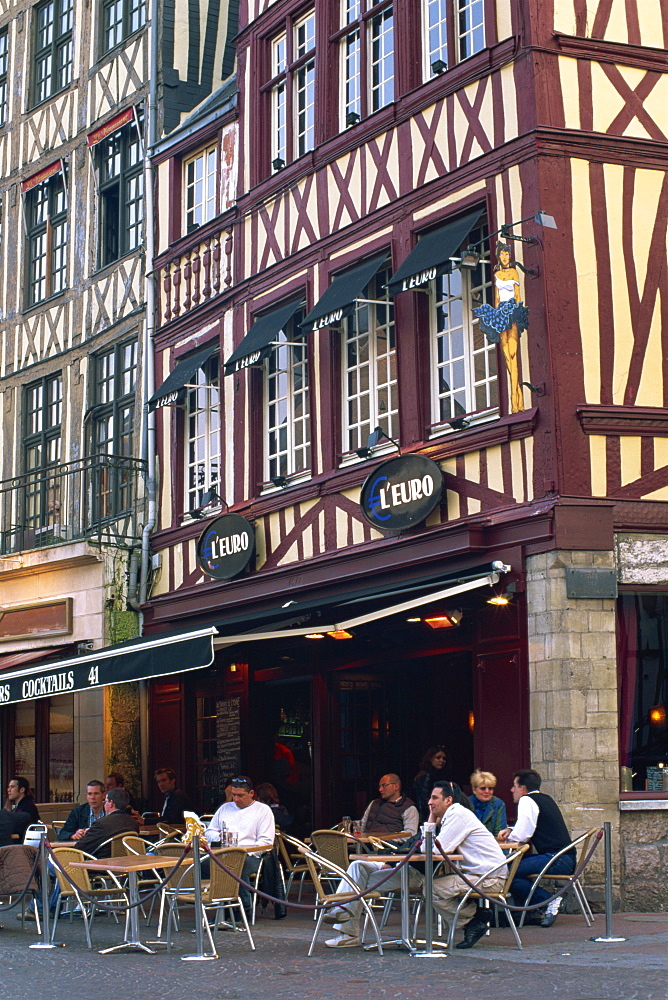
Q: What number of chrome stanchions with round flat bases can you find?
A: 4